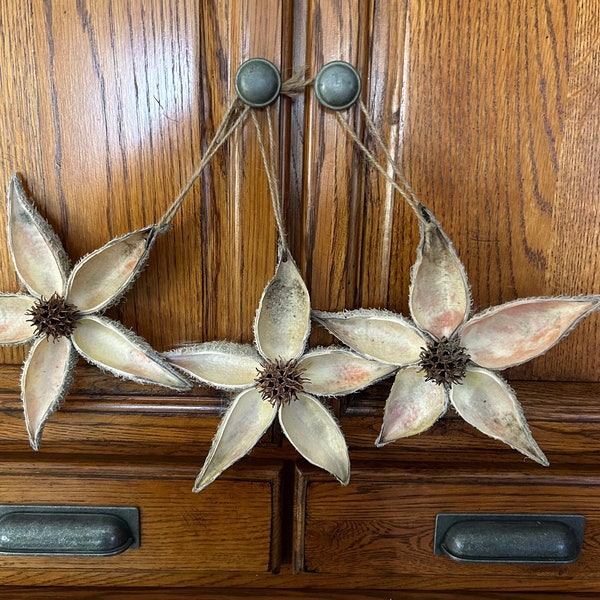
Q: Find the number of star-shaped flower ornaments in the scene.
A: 3